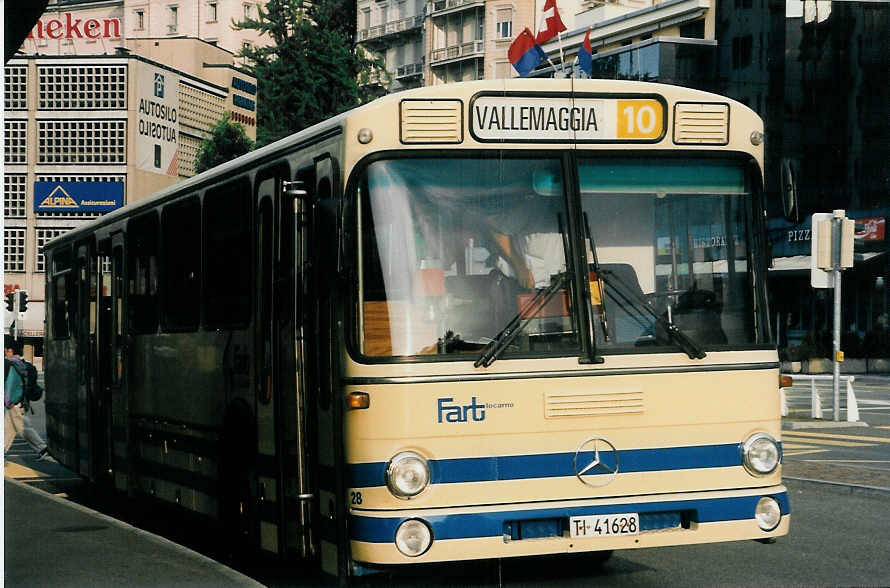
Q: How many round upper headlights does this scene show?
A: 2